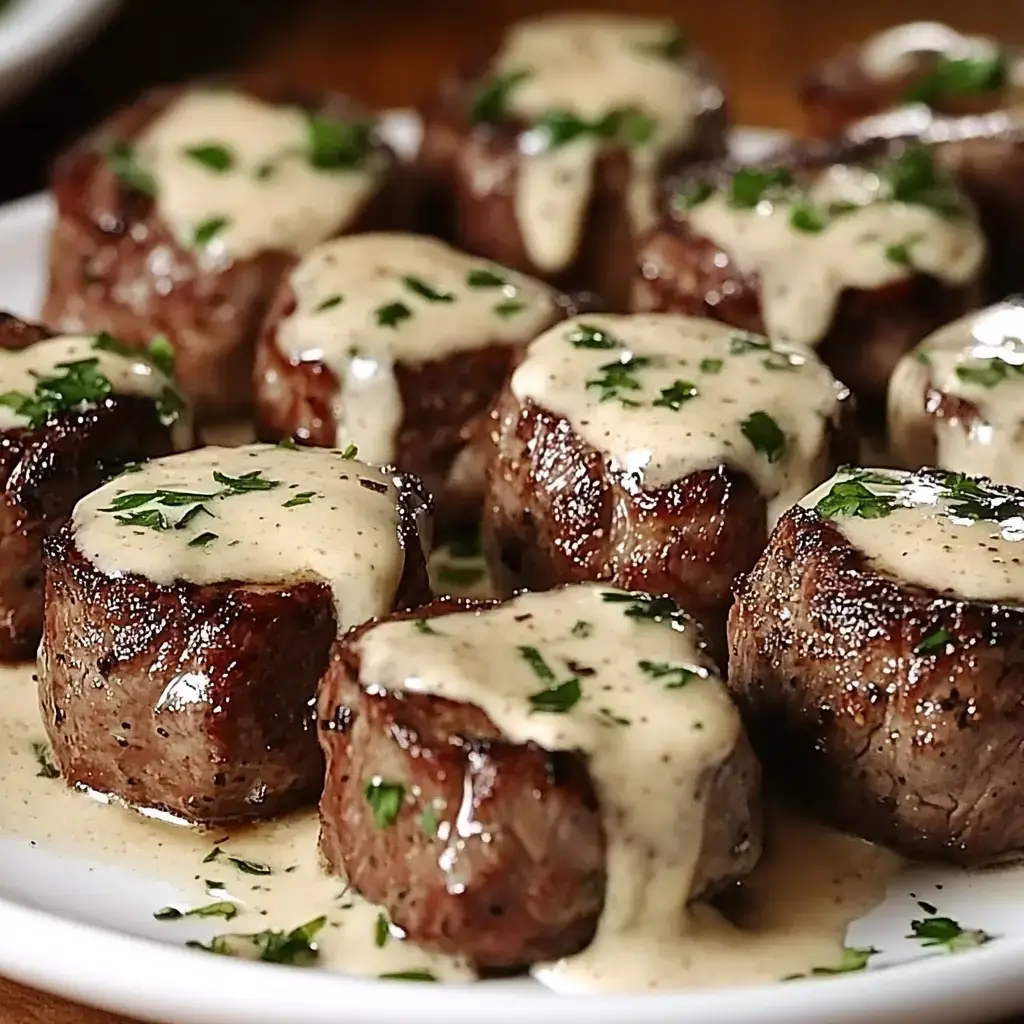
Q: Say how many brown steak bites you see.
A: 12